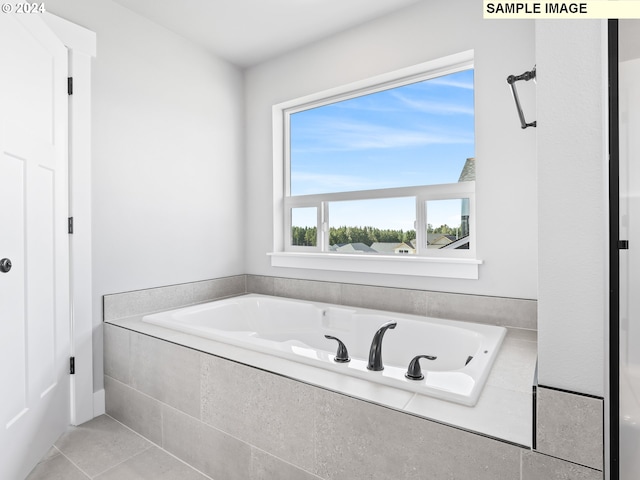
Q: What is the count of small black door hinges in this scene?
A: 3